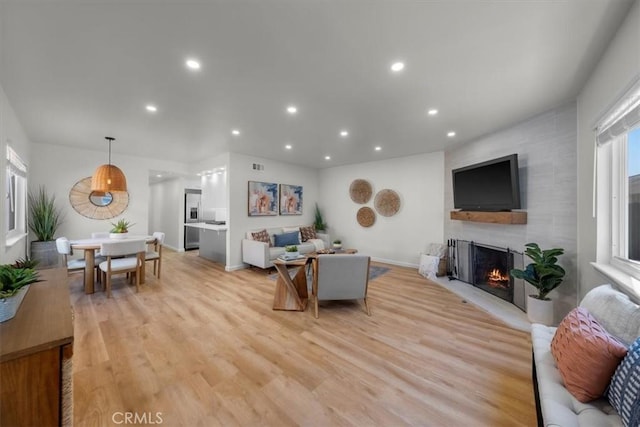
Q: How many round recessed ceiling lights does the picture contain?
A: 11